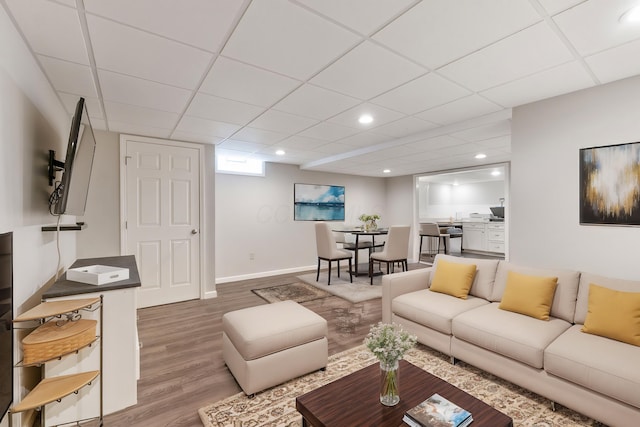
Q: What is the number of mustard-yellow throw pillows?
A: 3